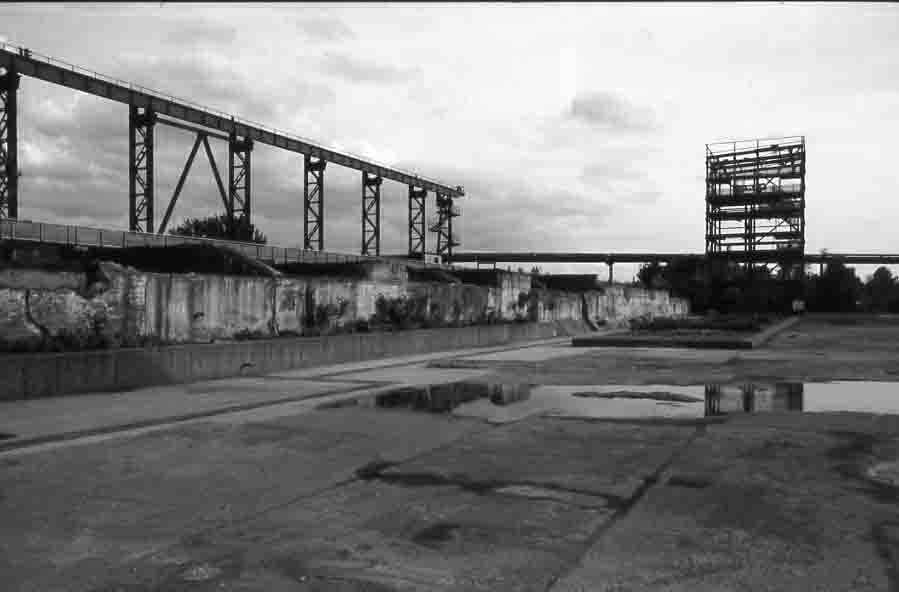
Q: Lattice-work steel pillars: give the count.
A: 7